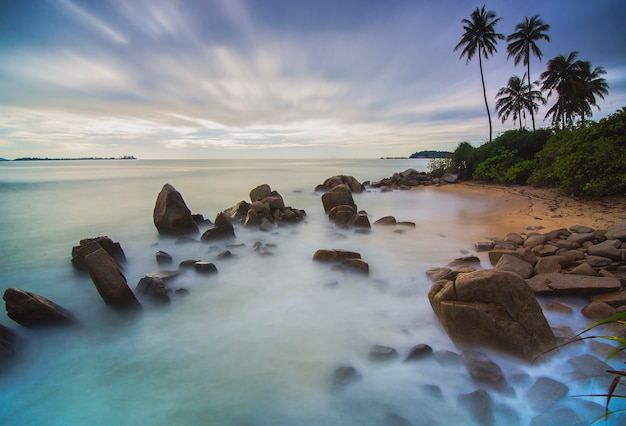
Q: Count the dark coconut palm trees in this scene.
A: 5